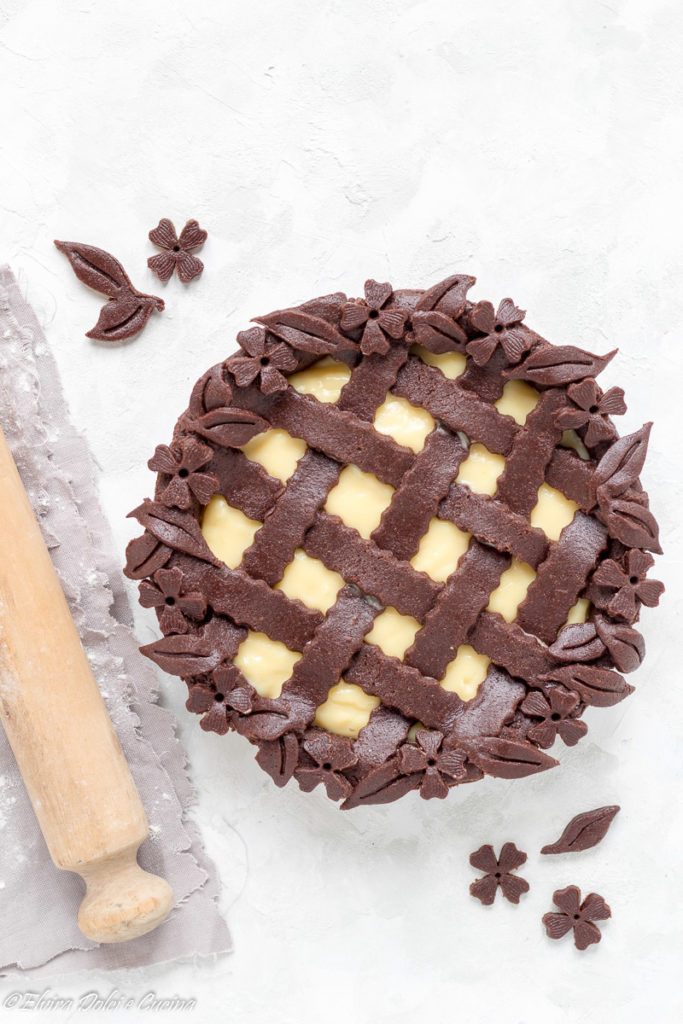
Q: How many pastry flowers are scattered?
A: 3